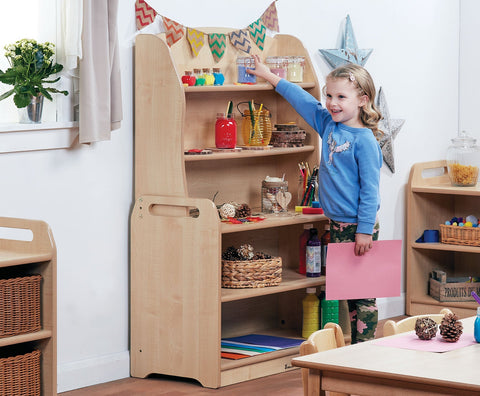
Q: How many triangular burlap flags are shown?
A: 7